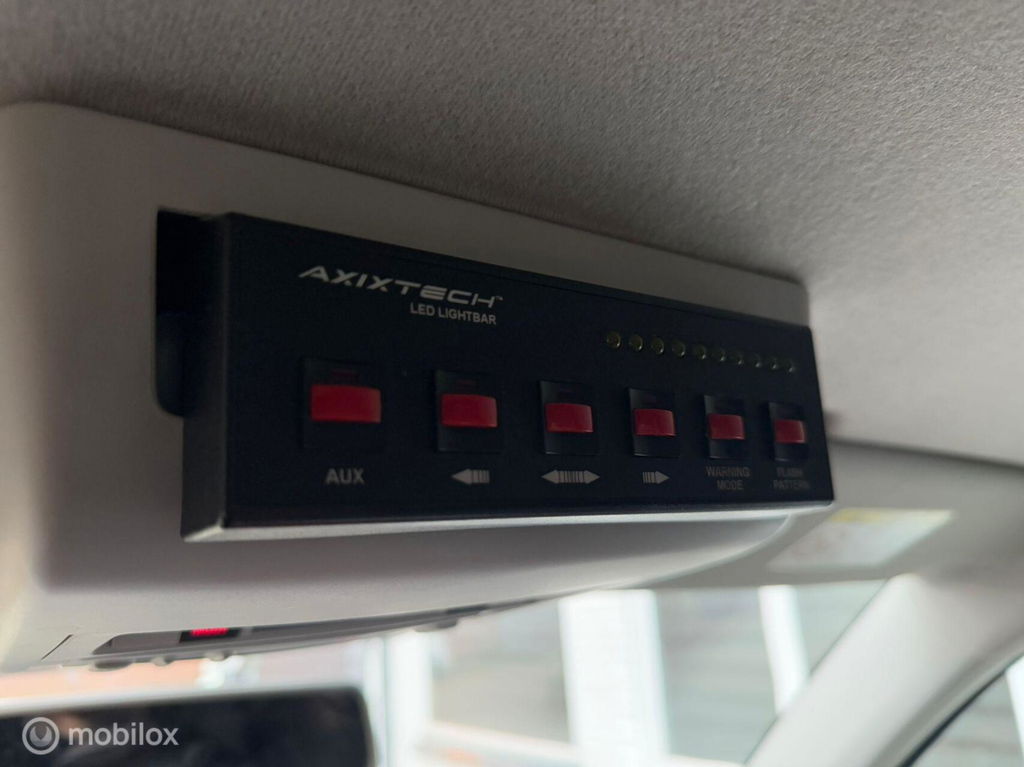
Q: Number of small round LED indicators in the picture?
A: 10